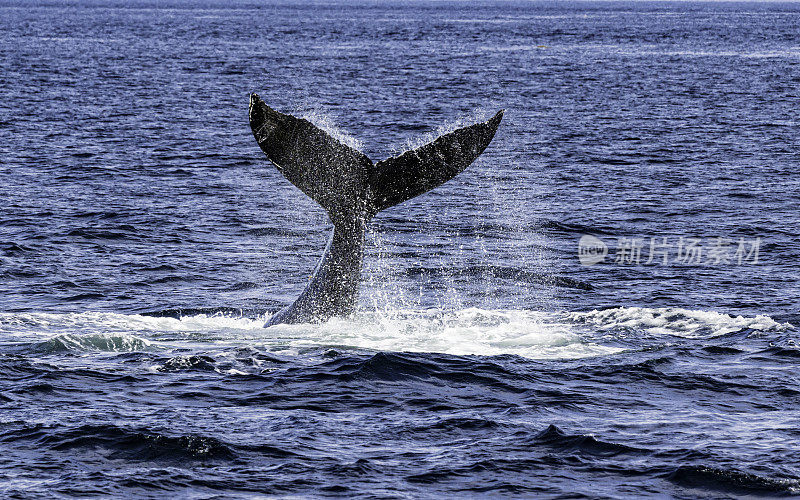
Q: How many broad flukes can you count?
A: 2